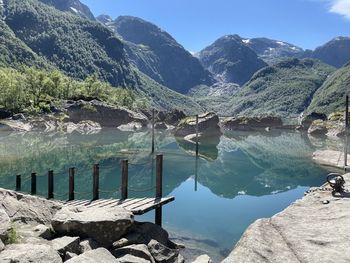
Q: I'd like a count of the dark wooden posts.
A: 7